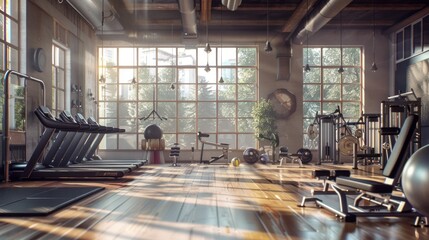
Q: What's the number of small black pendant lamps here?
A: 10